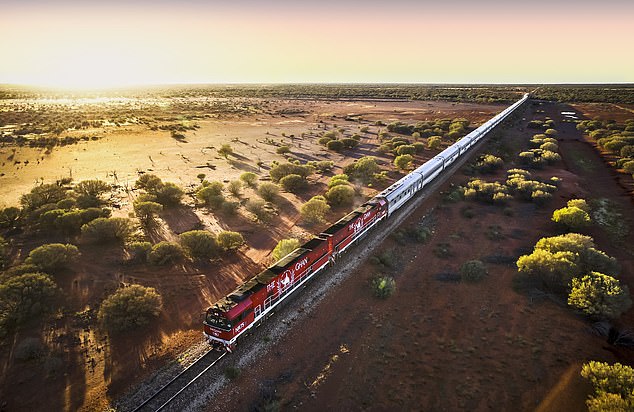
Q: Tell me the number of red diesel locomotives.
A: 2